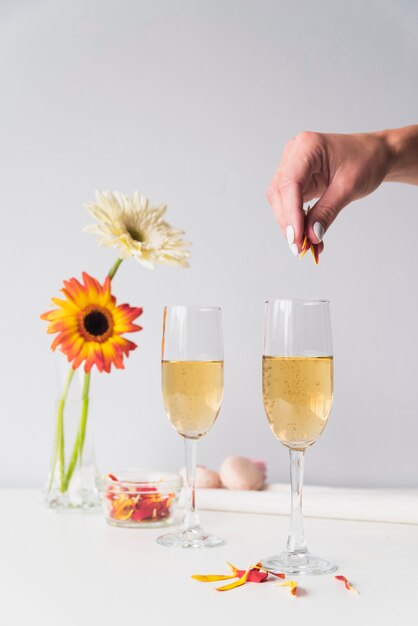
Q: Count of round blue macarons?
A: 0